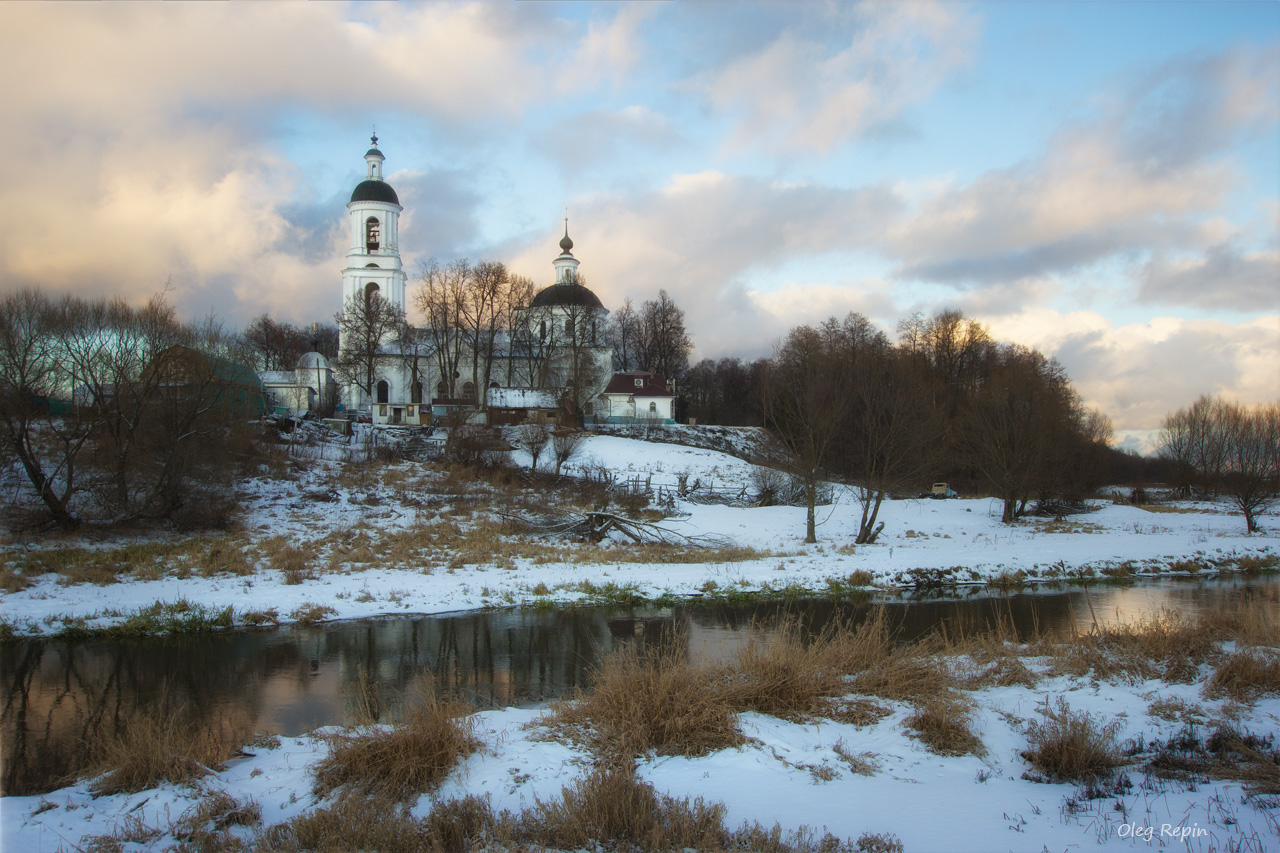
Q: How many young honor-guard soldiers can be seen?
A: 0